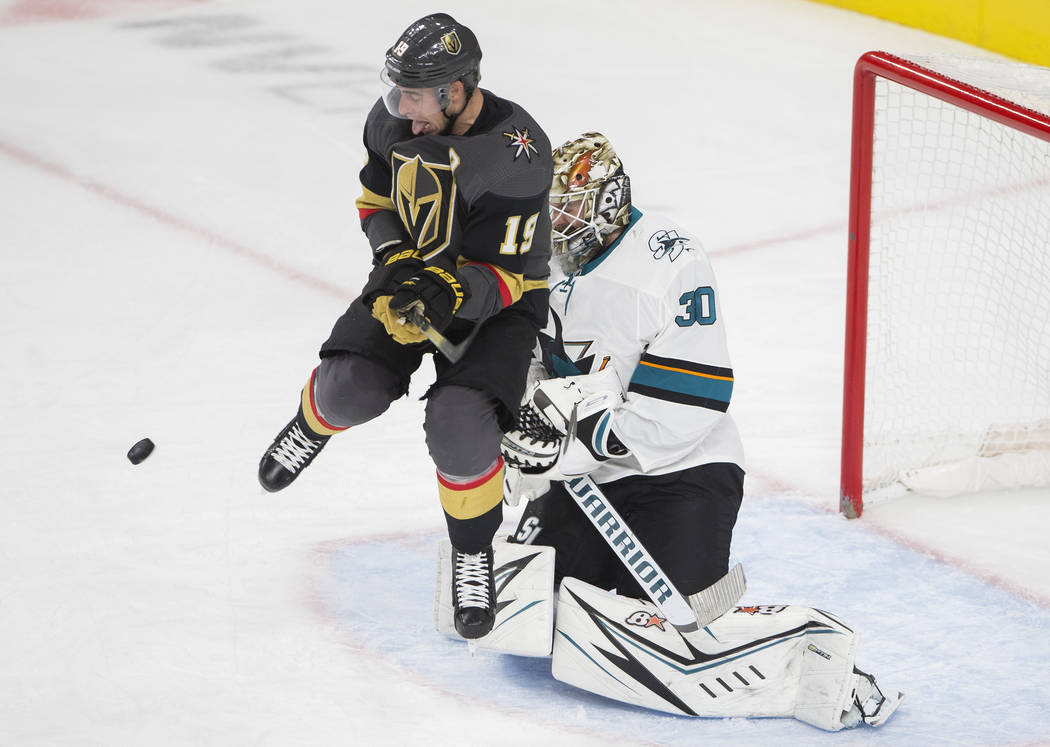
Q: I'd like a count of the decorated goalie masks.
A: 1